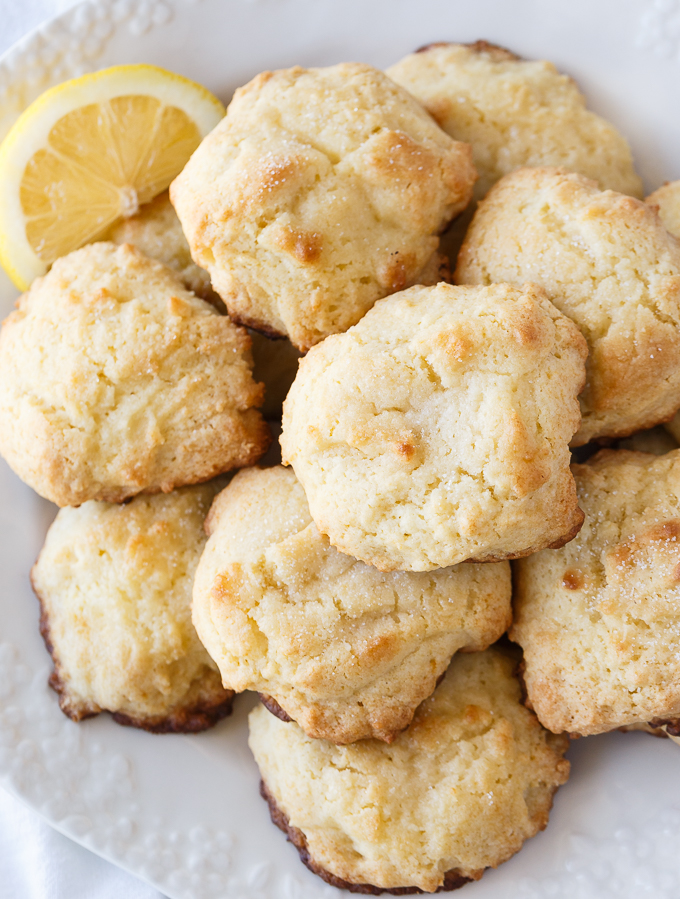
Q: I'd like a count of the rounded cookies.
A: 11